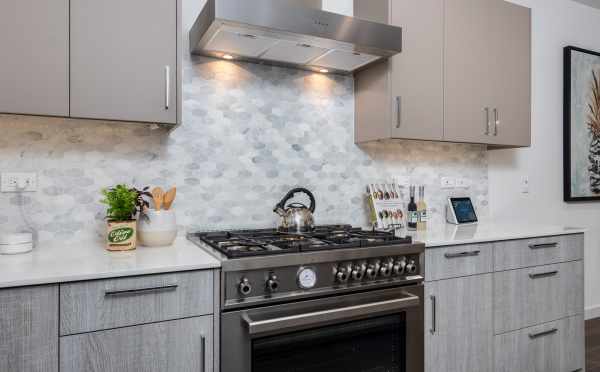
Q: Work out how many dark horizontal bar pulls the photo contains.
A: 5